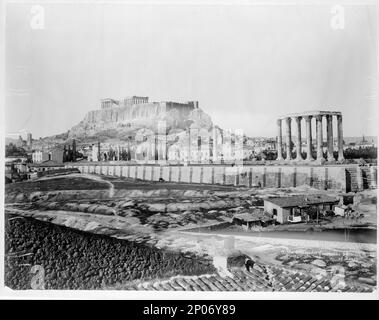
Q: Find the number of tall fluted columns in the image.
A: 7